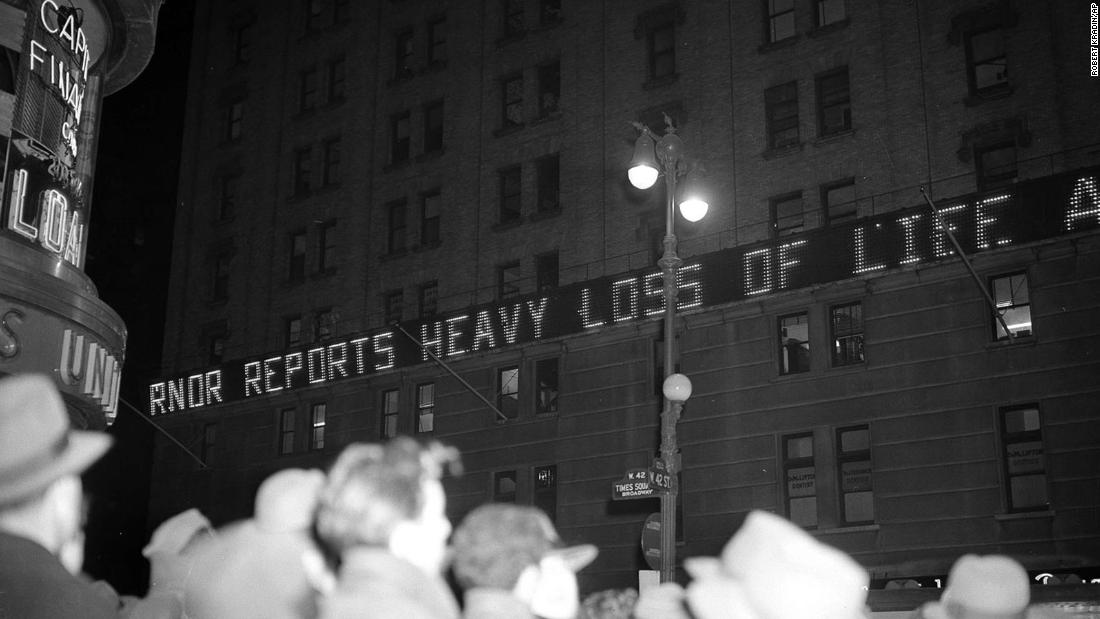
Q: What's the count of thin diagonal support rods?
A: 3